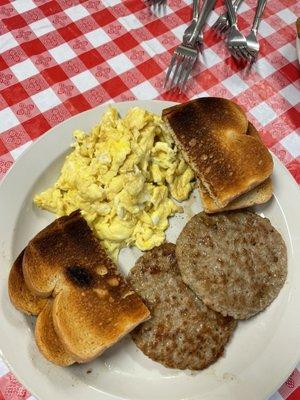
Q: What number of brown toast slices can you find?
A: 4